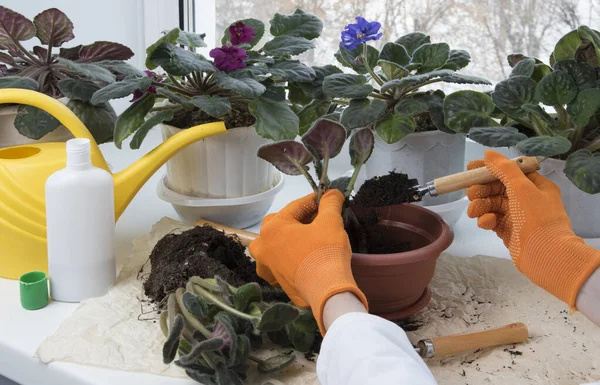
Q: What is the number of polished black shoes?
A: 0